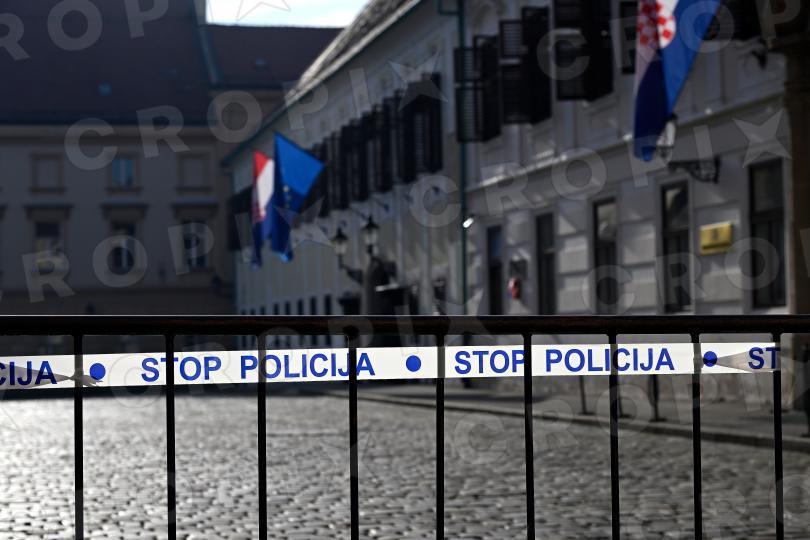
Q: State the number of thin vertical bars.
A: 9